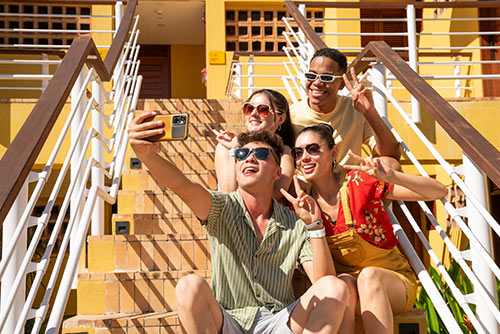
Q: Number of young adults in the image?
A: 4